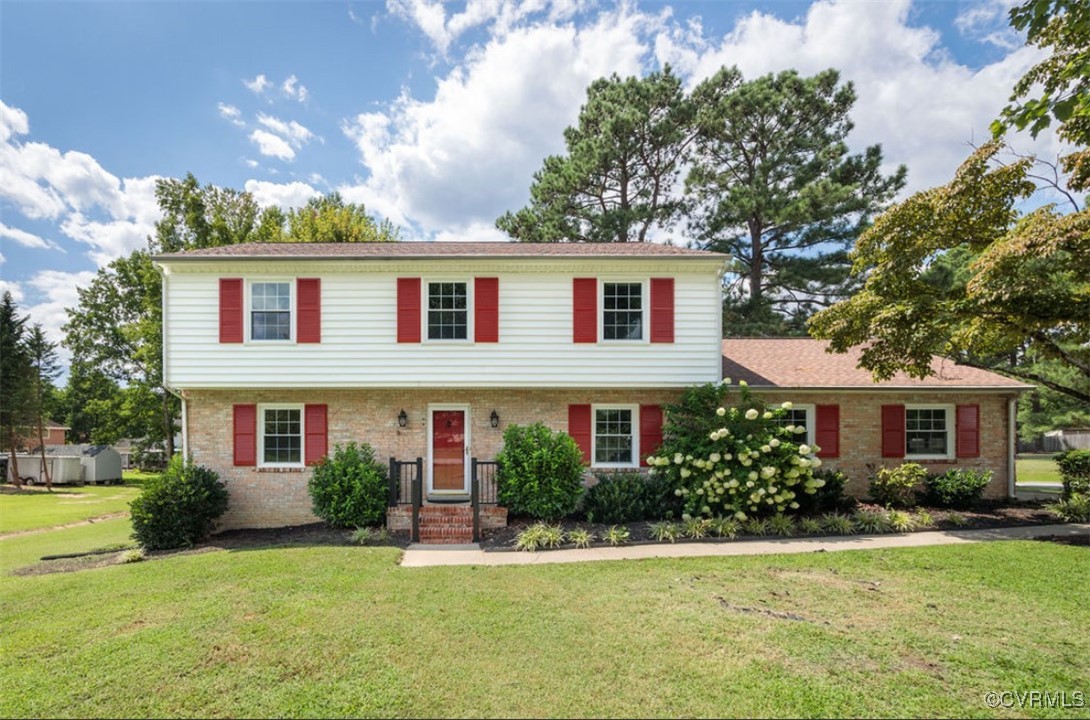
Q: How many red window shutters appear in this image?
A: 13